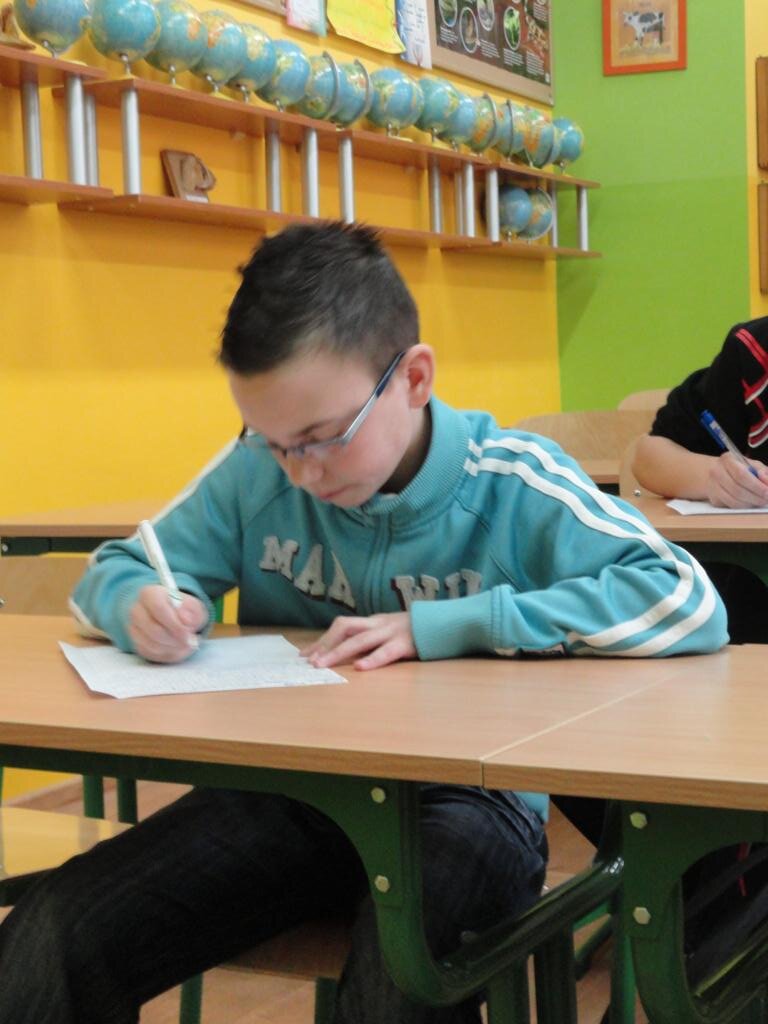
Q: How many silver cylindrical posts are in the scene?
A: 13